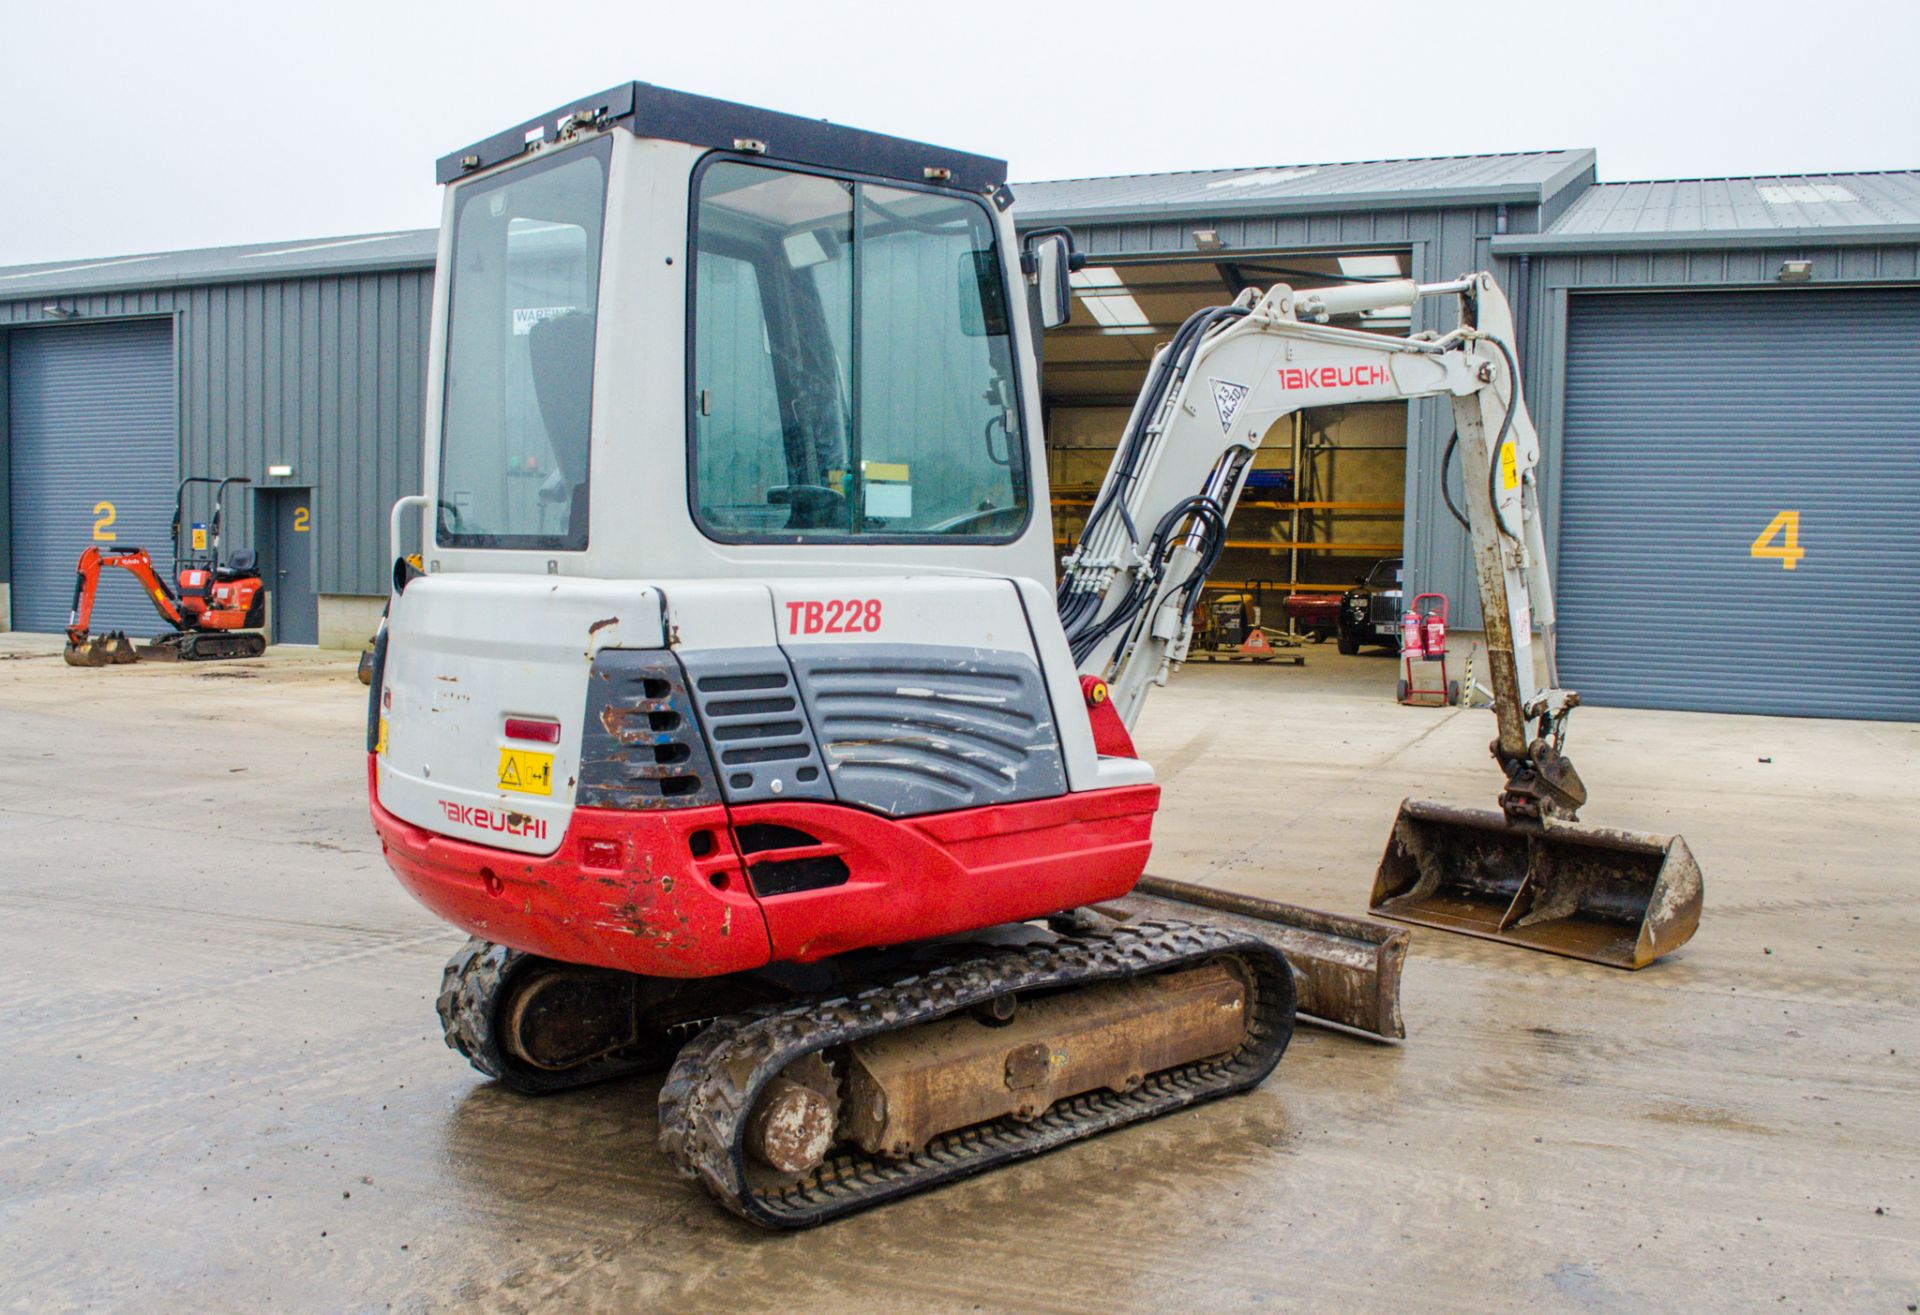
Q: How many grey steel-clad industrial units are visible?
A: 3